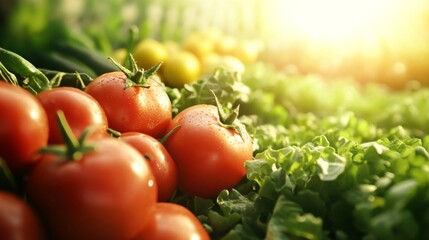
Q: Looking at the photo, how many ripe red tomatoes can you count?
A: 8